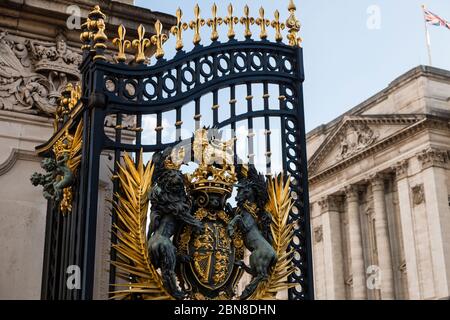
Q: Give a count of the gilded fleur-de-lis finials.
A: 10